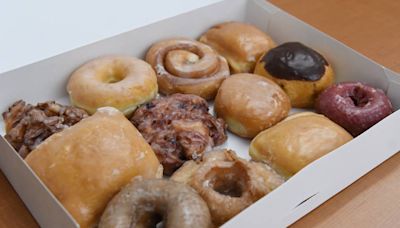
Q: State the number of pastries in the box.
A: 12